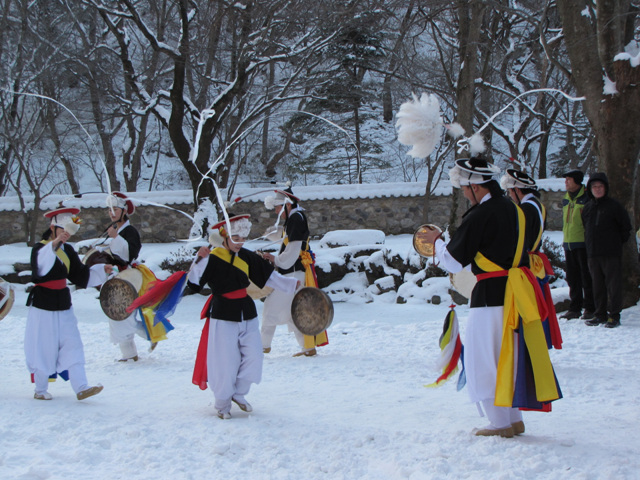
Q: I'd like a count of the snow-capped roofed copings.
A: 1